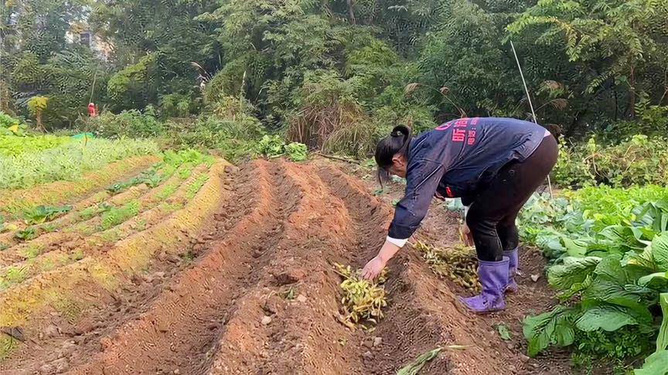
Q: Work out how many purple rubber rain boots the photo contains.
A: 2